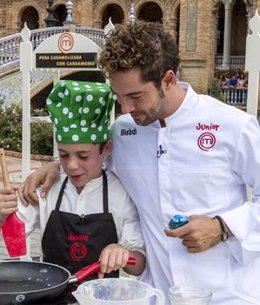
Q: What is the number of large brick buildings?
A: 1